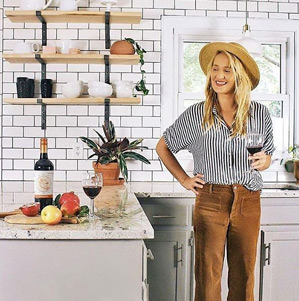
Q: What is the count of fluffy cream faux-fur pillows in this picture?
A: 0